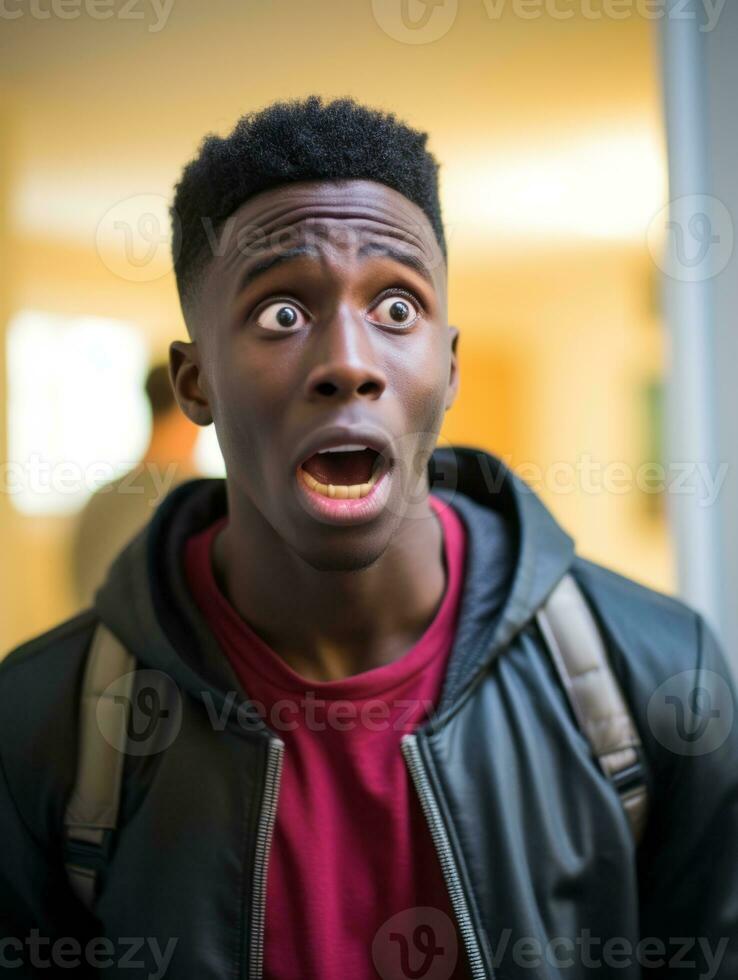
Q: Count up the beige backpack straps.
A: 2